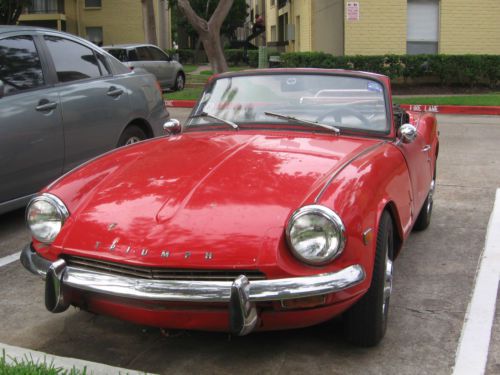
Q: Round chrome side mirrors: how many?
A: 2